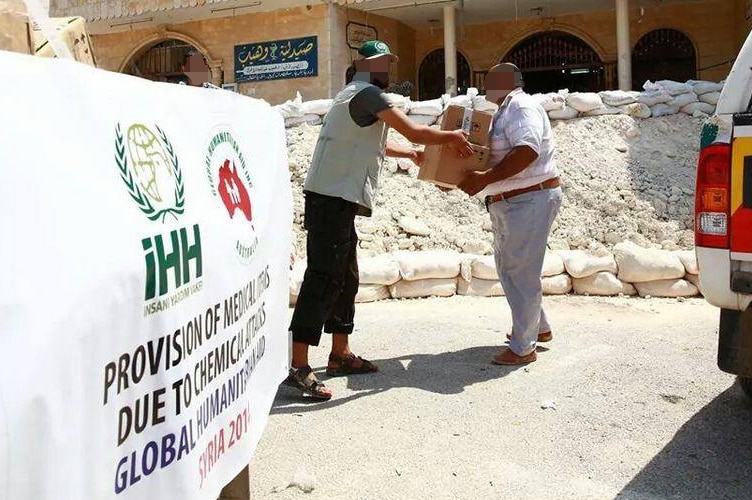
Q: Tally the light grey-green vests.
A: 1